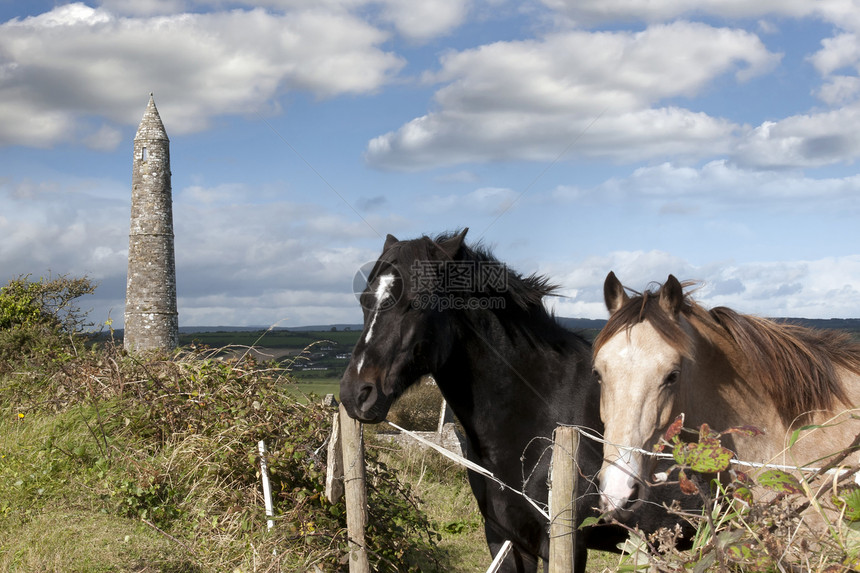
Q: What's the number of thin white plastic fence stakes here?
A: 2